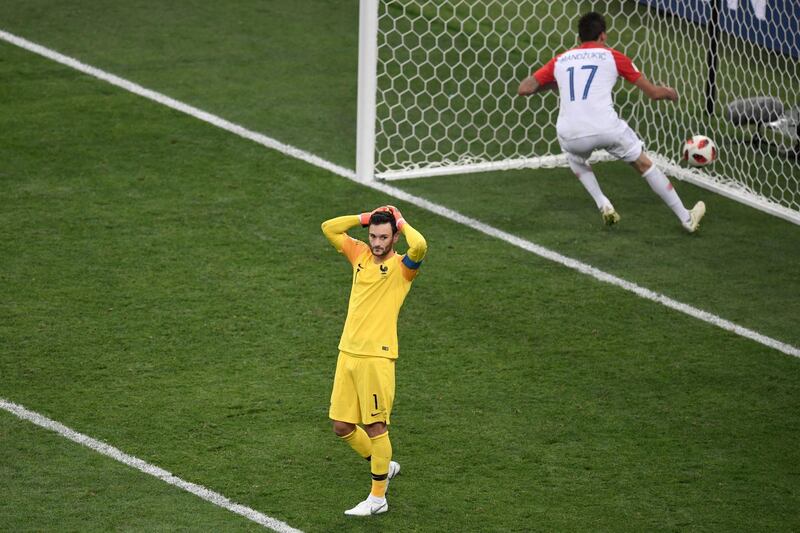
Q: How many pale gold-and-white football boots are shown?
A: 2